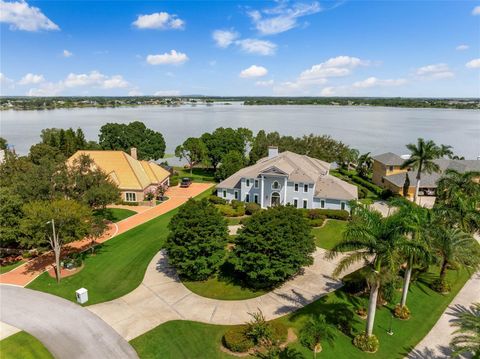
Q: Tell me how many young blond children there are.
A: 0